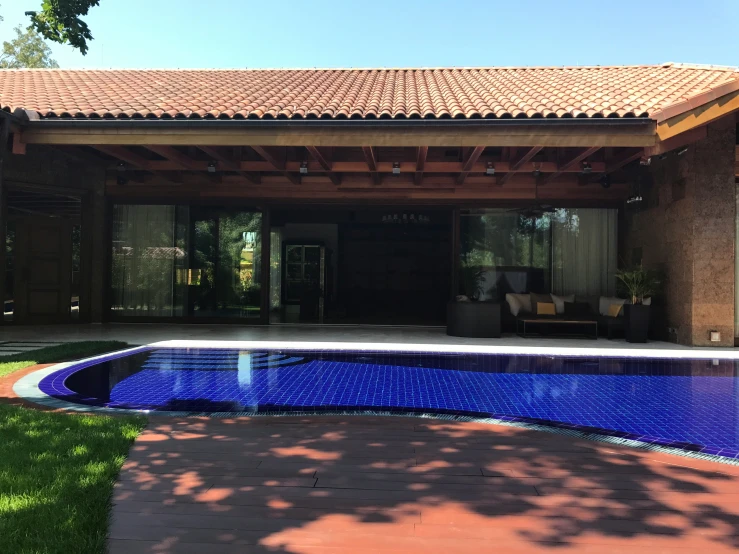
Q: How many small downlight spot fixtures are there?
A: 6